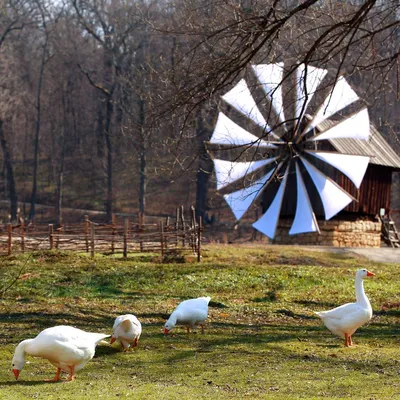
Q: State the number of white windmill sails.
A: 12